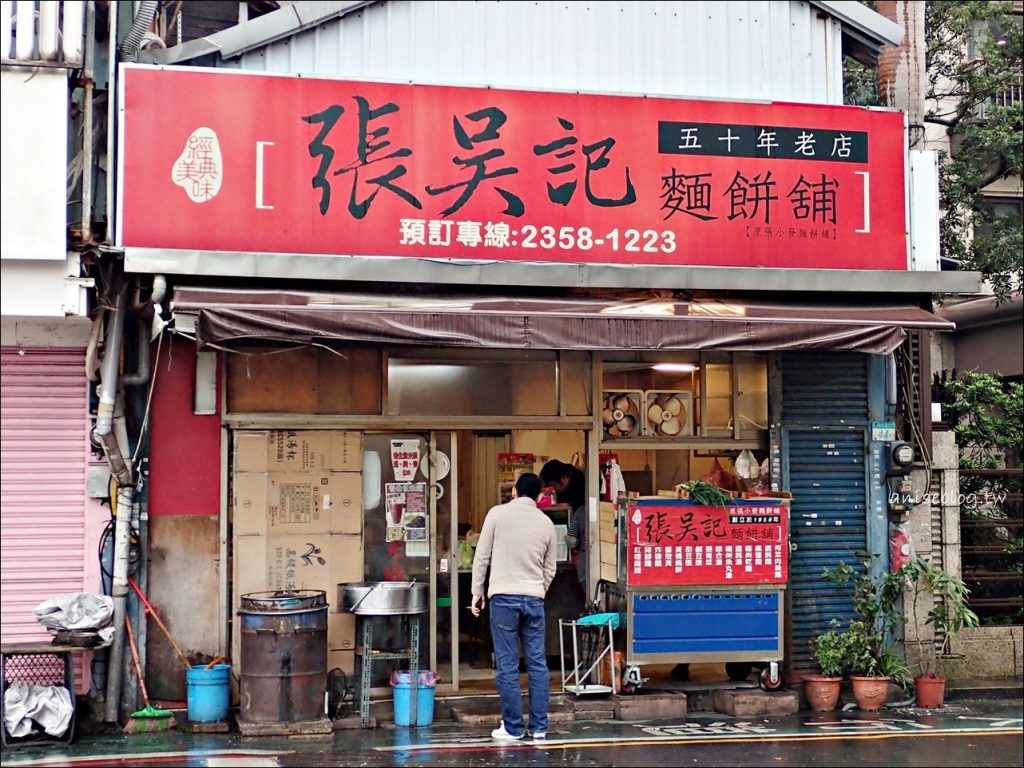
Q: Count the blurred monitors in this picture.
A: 0